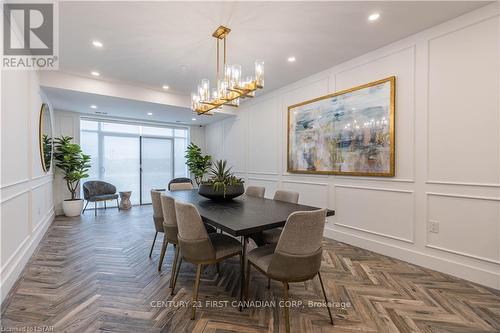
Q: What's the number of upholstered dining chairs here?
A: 7